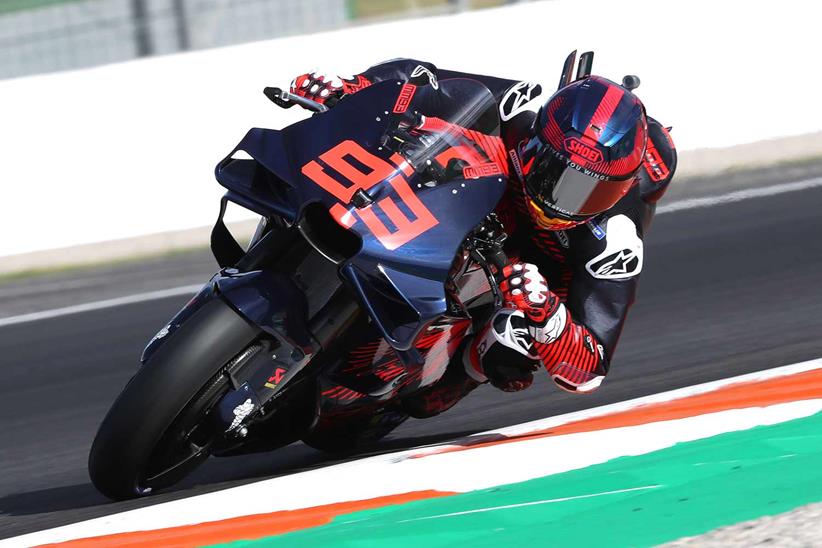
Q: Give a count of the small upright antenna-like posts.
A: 2